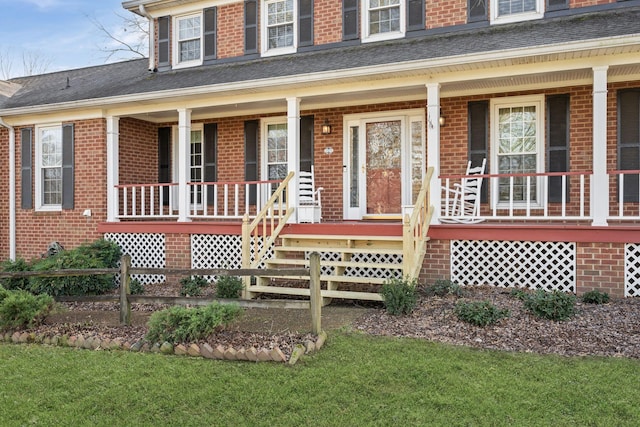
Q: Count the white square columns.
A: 5